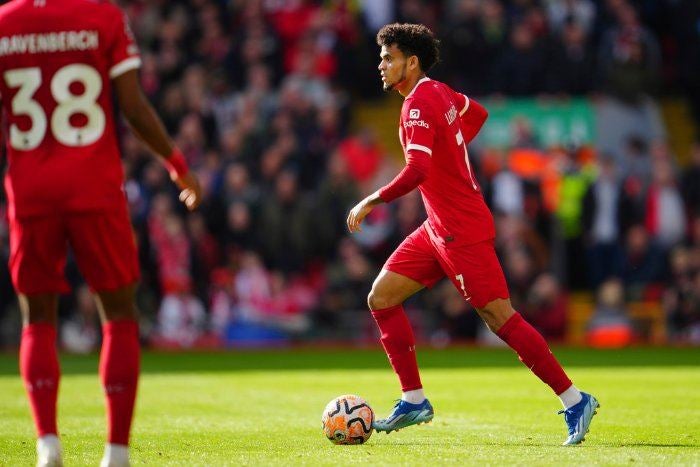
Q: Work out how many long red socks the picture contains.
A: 4